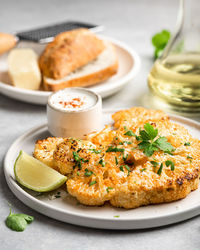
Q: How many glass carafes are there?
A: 1